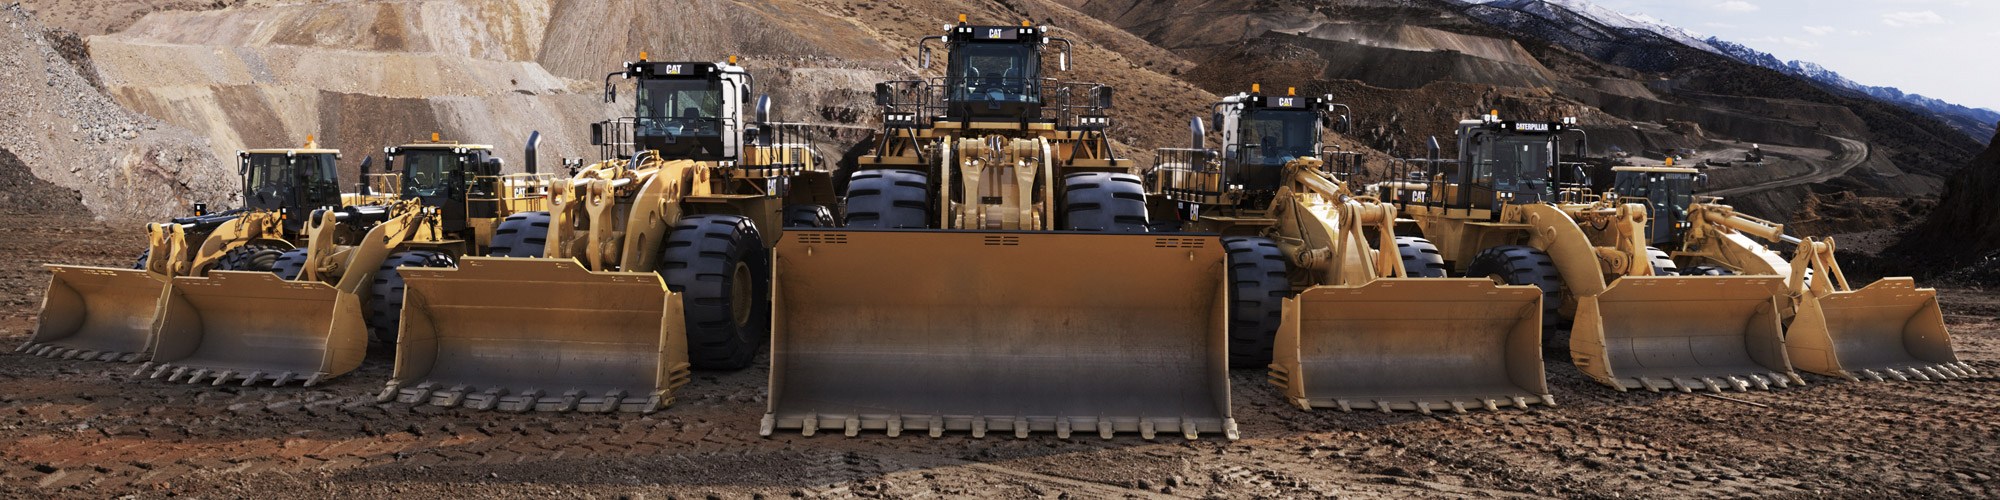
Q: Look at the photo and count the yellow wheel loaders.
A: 7